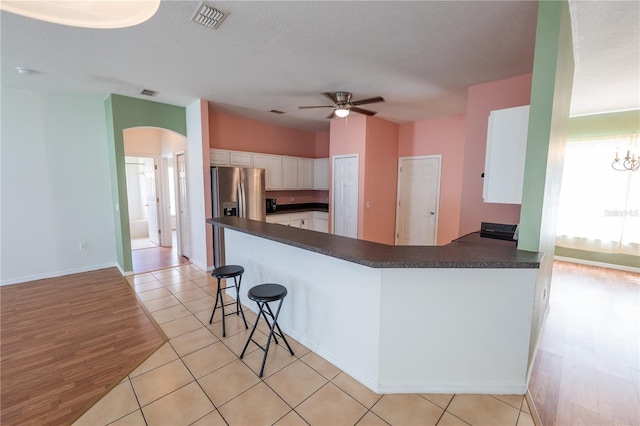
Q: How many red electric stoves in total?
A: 0